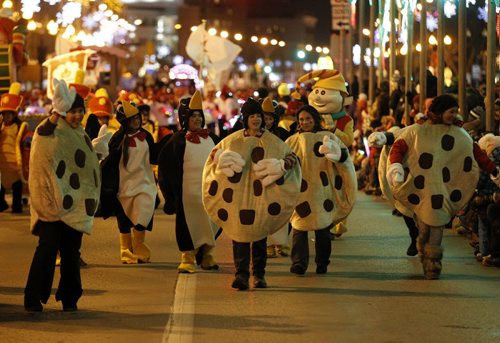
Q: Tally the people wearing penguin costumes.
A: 3